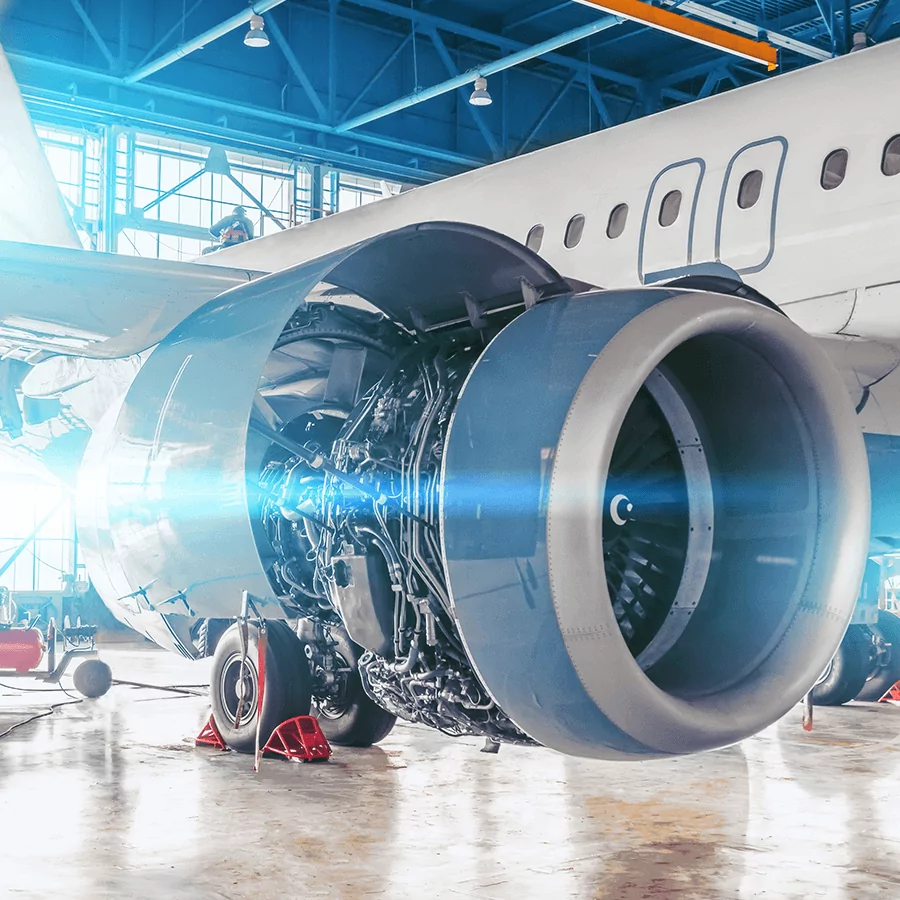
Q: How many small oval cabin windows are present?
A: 7